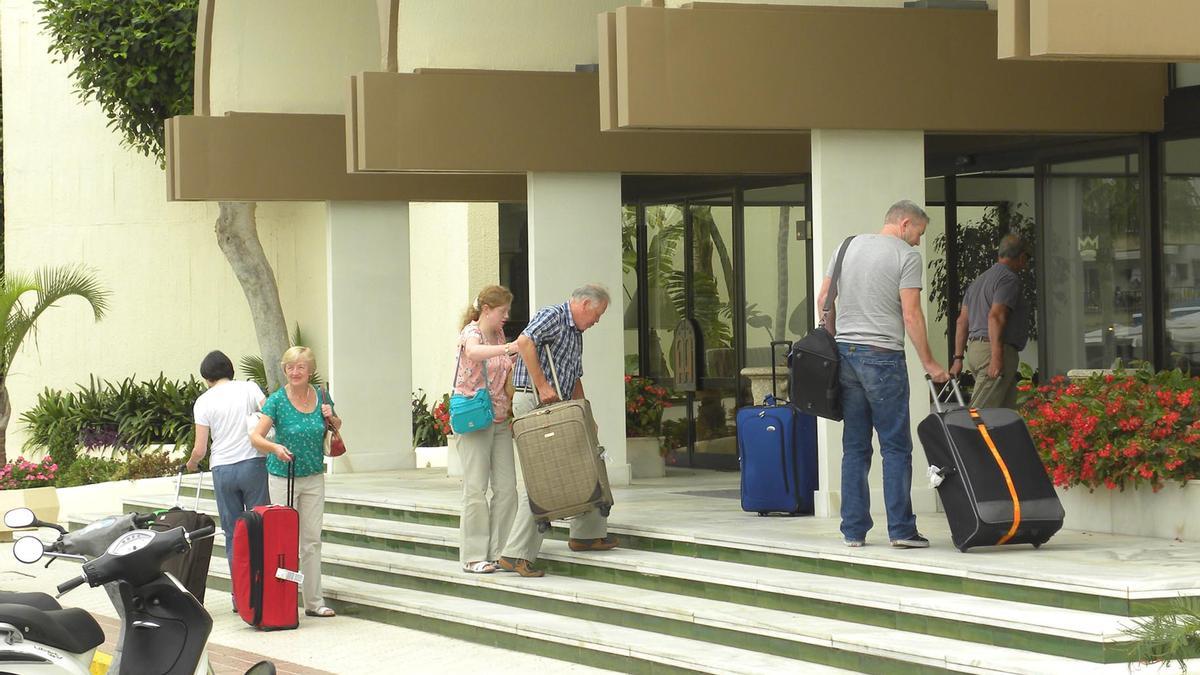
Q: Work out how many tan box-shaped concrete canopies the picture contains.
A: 4